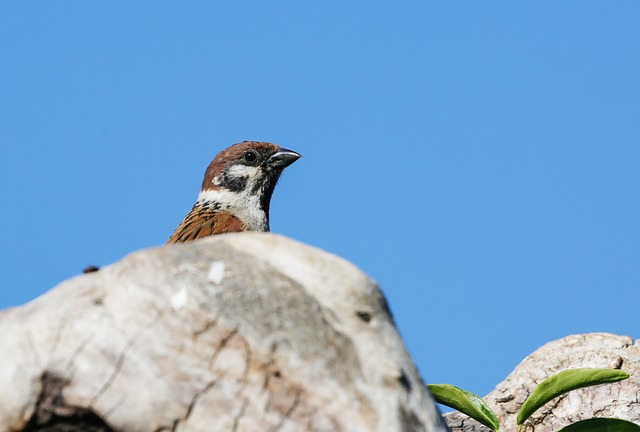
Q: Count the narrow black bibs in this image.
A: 1